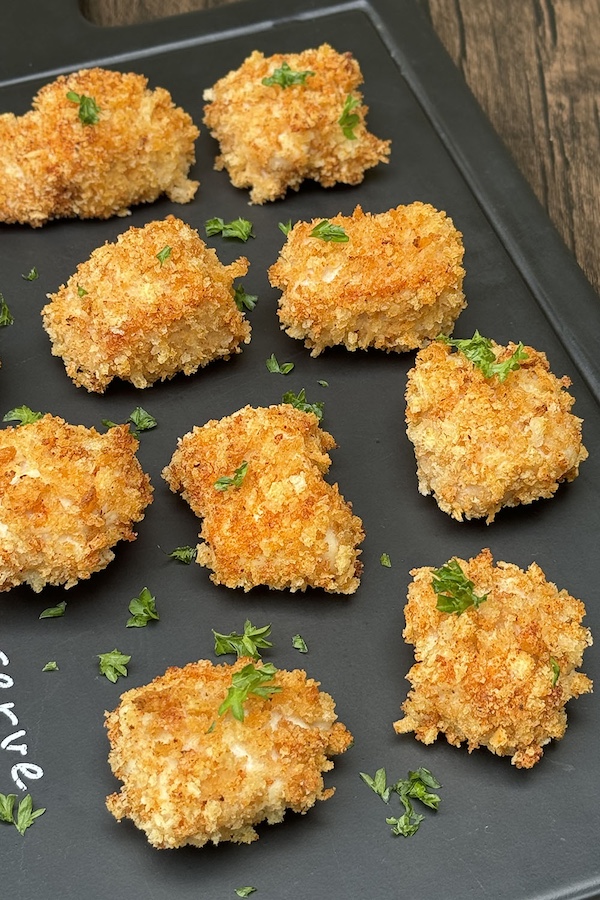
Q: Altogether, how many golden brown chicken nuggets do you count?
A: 9